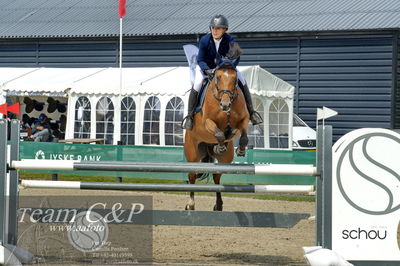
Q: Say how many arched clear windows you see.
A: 7